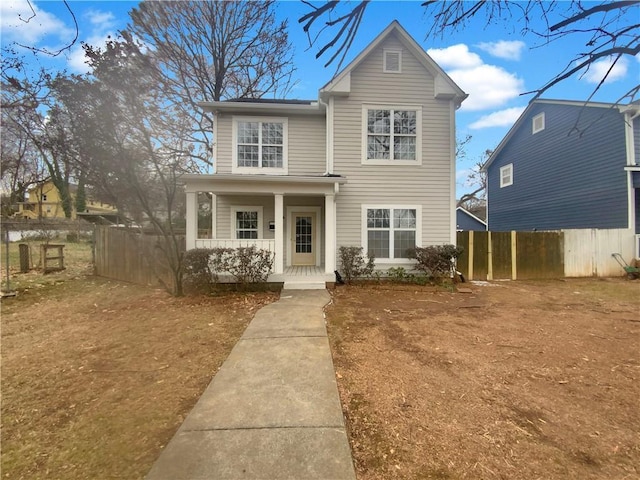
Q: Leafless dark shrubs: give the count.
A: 4